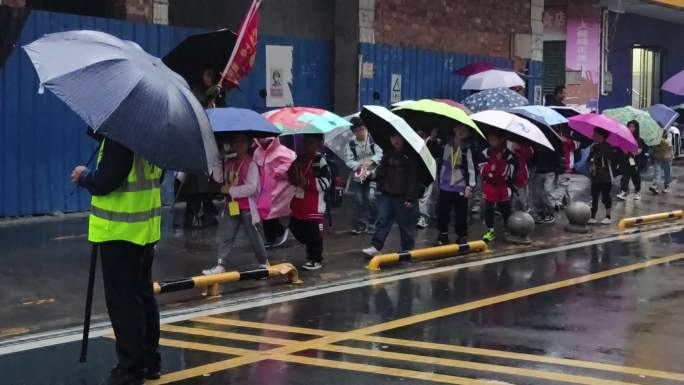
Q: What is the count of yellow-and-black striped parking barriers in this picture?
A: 3